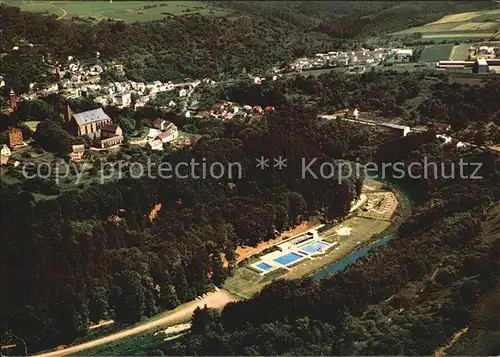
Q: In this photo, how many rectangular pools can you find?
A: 3